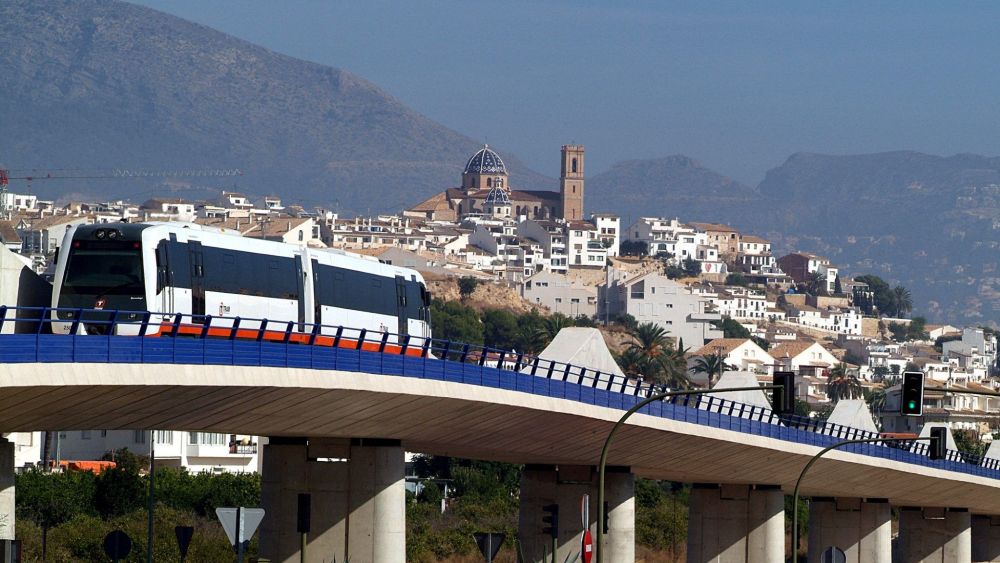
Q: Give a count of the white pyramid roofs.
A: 5